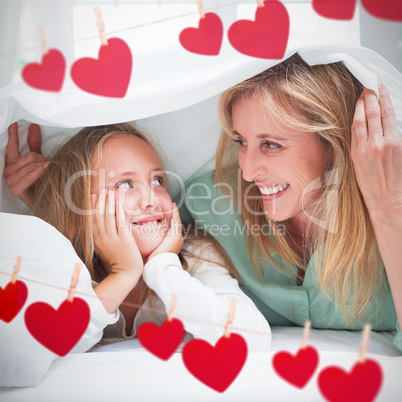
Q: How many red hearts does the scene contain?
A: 12